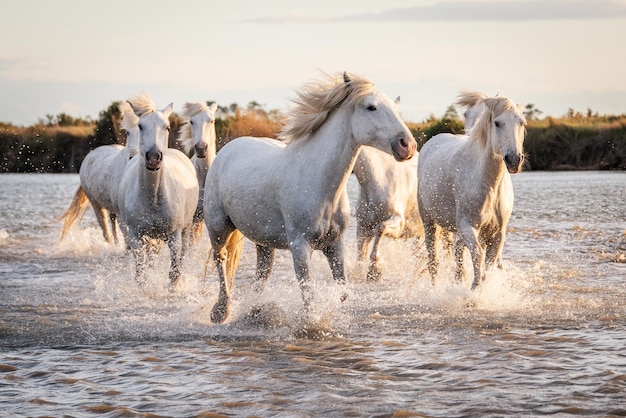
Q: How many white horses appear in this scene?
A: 7